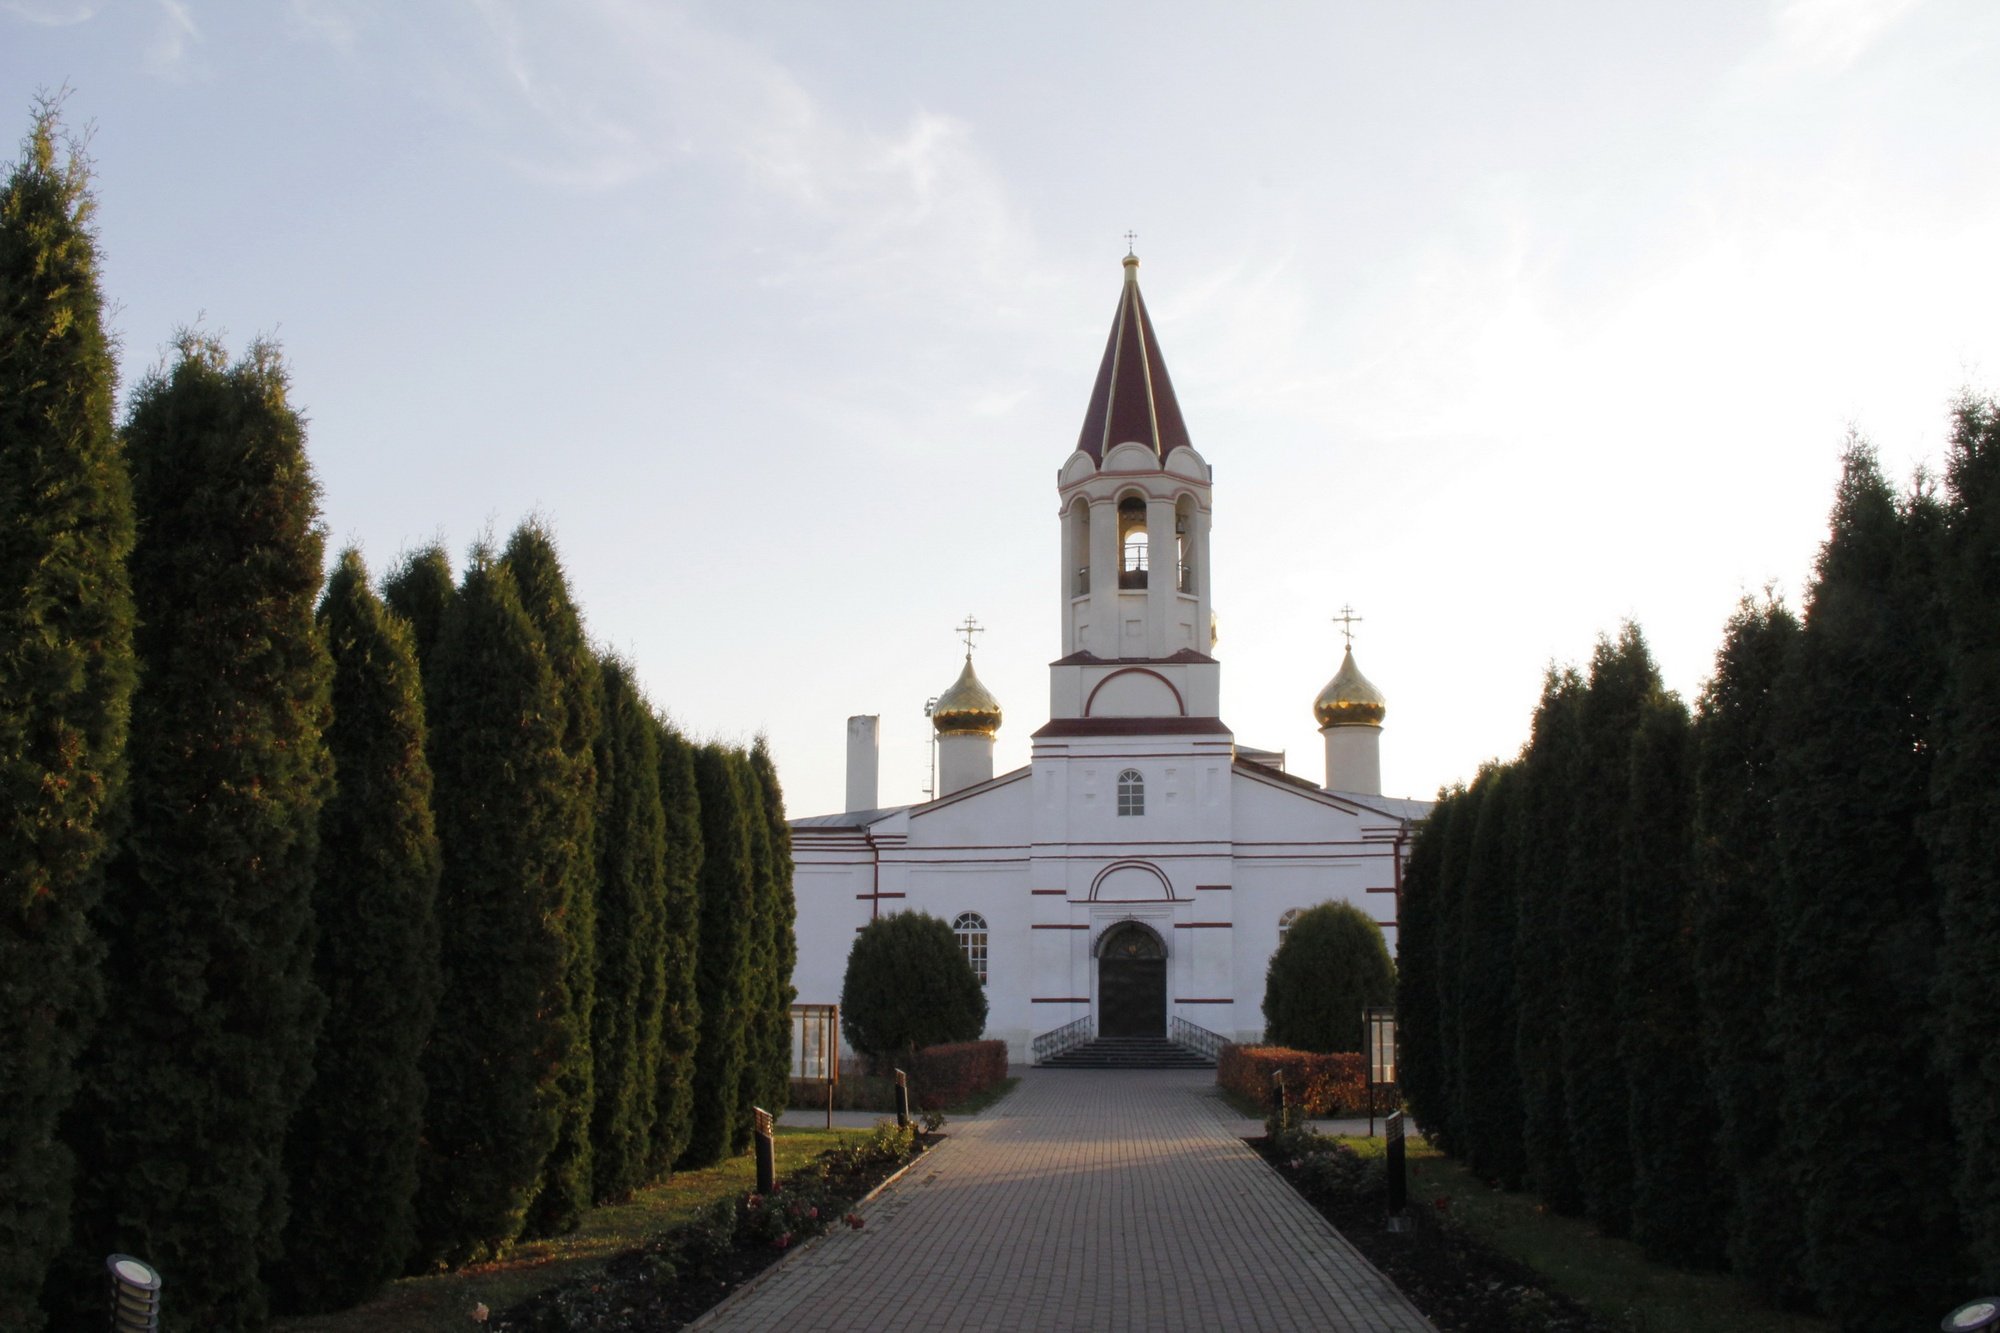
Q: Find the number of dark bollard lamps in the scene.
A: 6